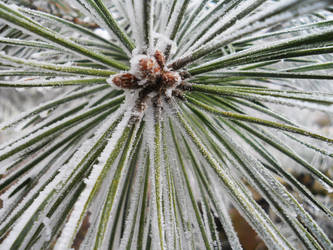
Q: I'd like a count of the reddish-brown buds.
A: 4